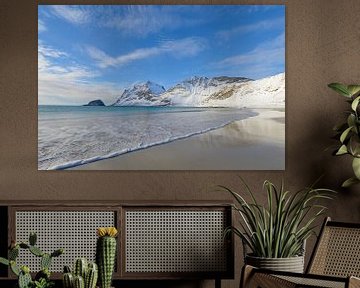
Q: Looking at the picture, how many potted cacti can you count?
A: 3